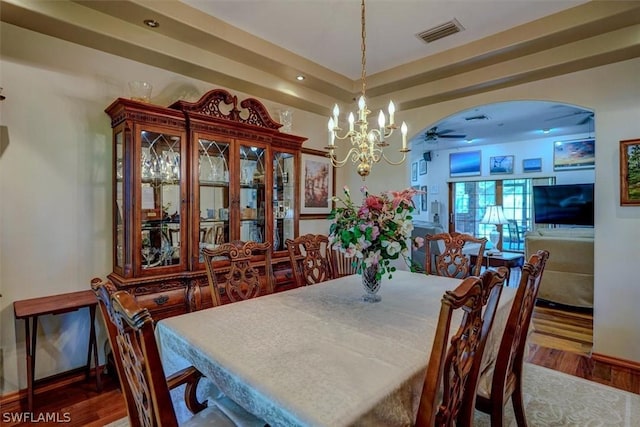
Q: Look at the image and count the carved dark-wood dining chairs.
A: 6